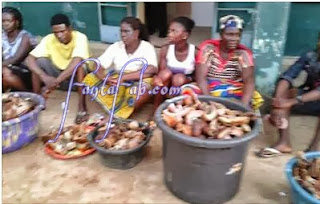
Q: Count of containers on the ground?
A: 5